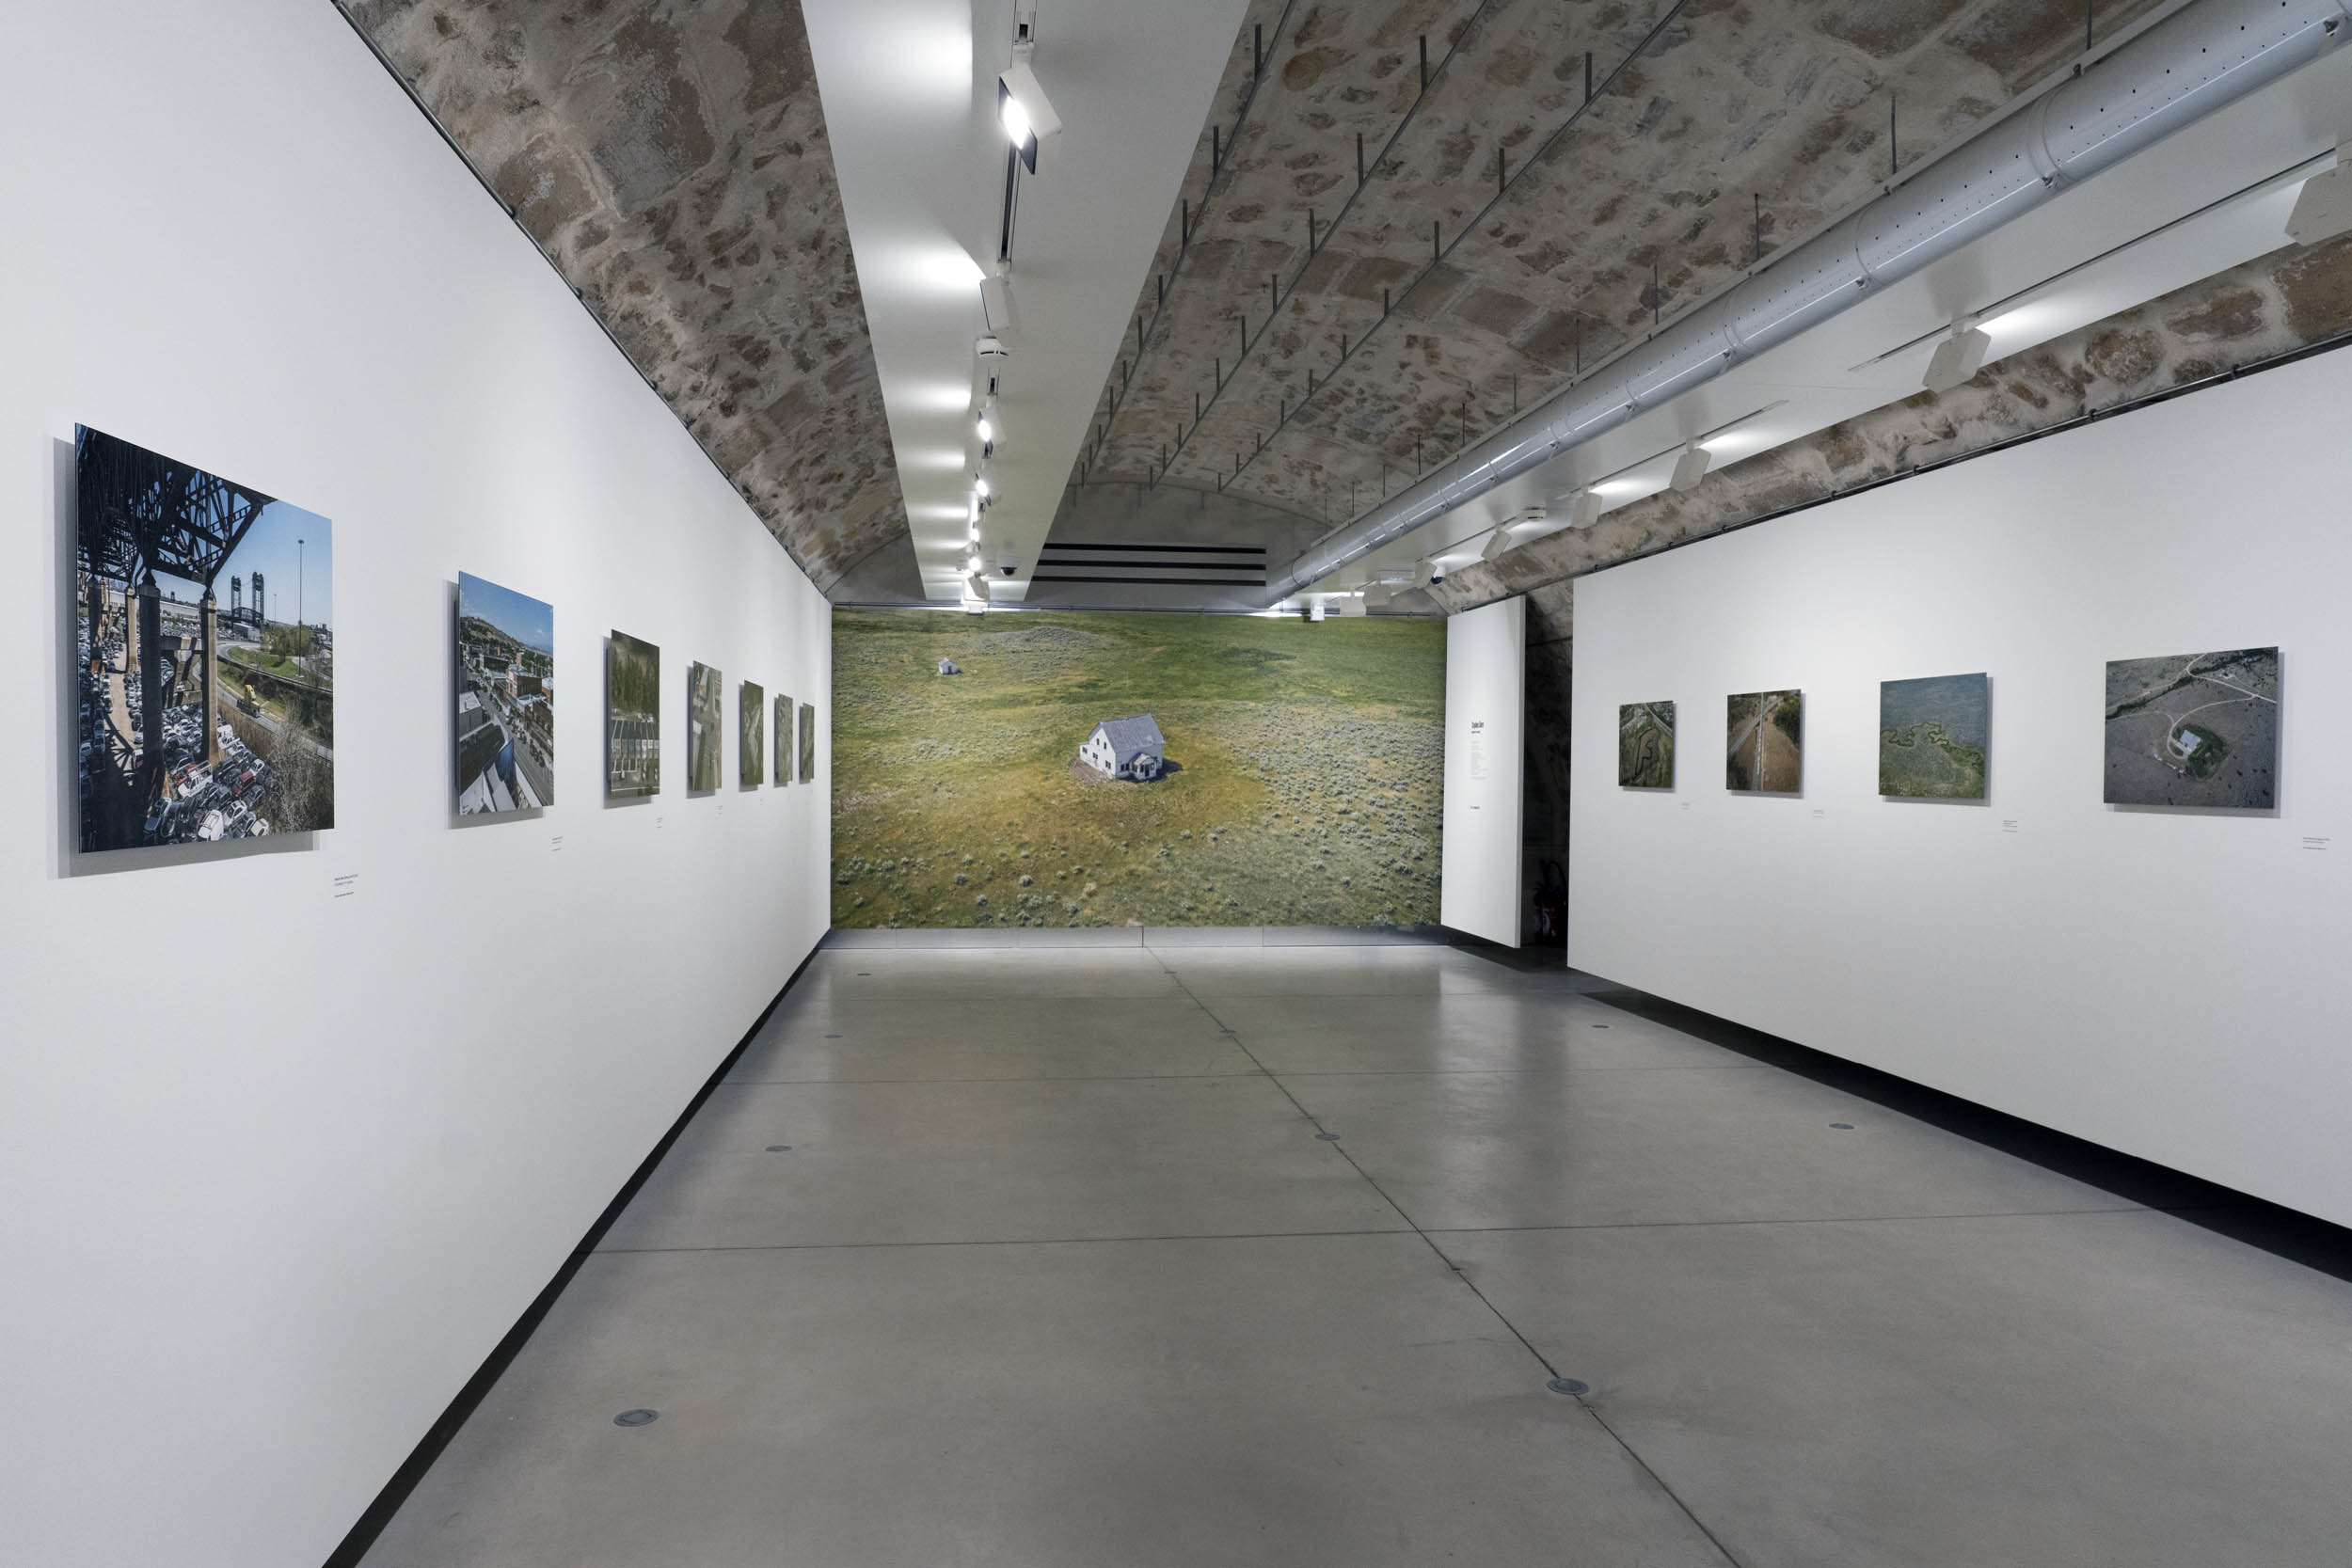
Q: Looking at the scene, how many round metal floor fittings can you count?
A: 10